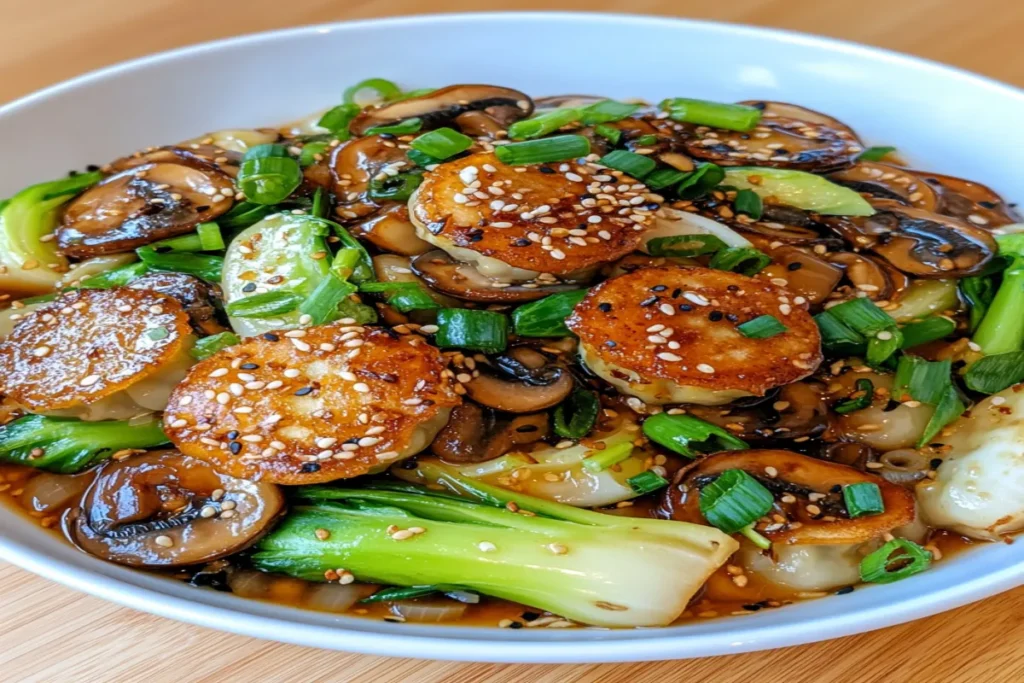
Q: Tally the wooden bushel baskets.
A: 0